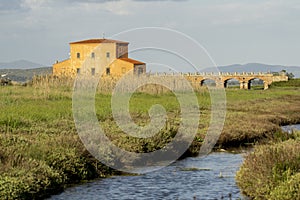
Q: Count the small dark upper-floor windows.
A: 3